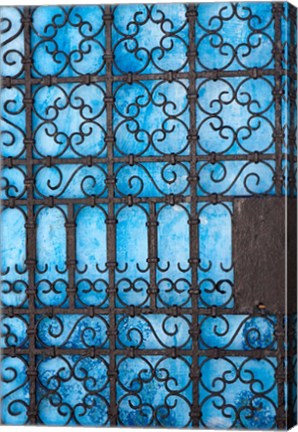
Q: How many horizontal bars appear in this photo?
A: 5